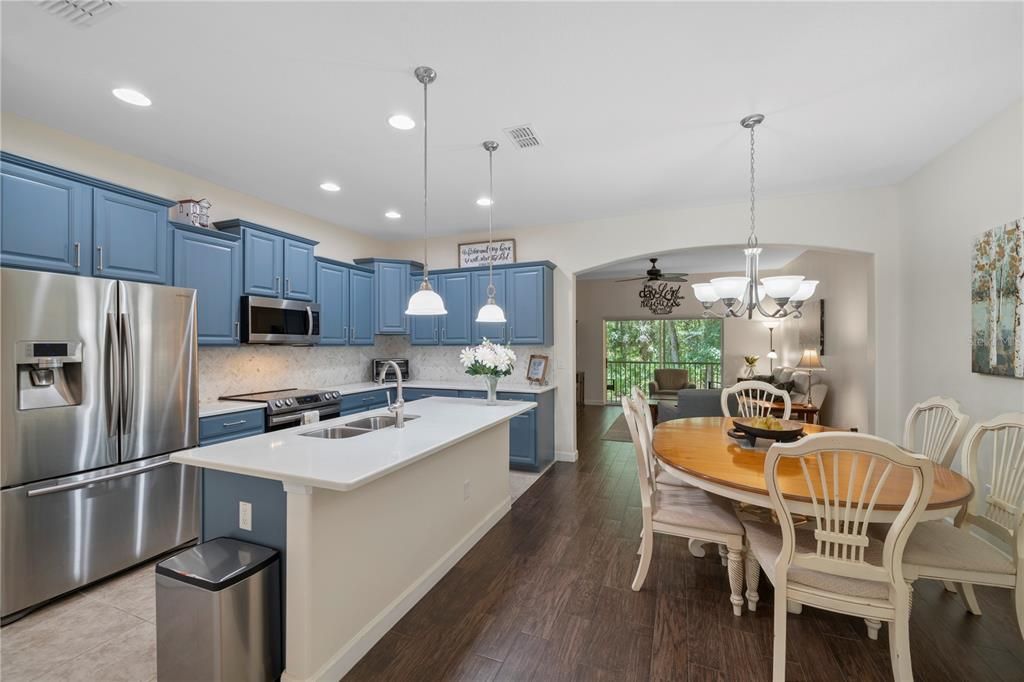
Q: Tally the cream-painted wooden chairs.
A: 6